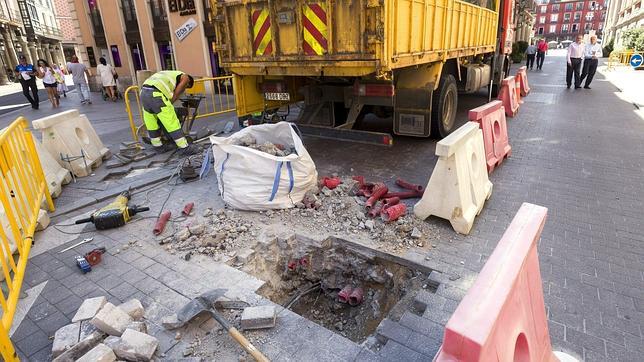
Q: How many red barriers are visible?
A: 4